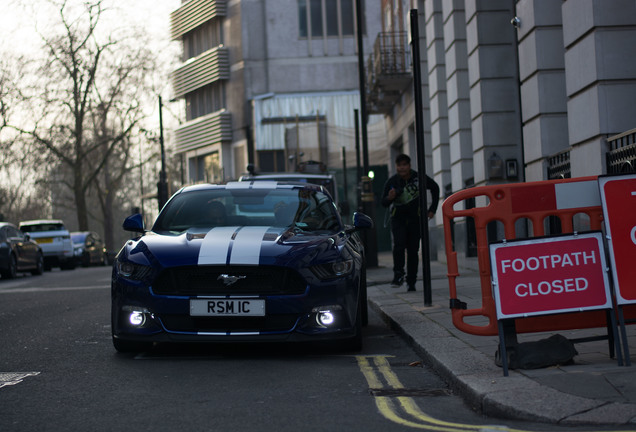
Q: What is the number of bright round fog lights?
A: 2